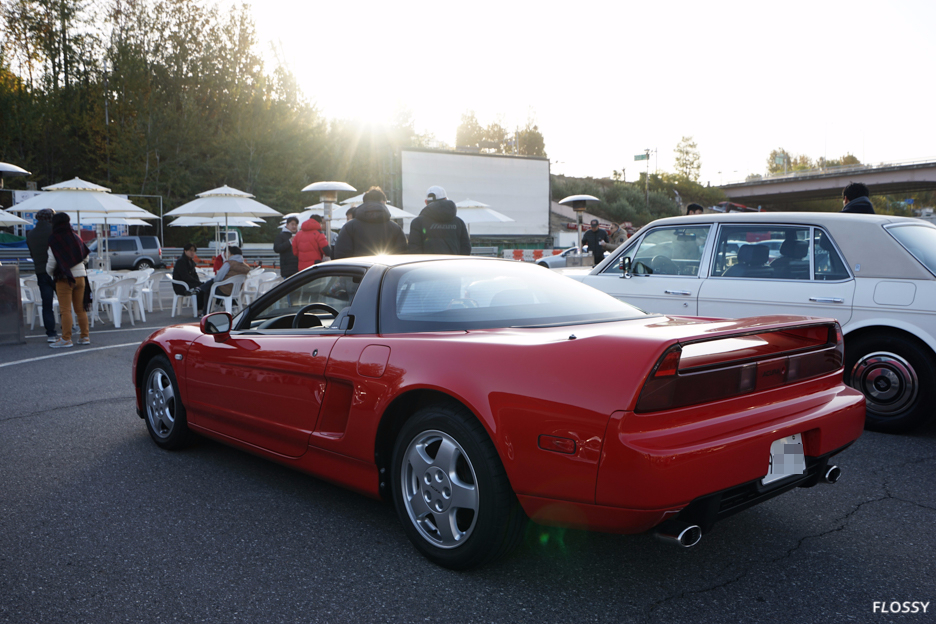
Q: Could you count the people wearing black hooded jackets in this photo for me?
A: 2